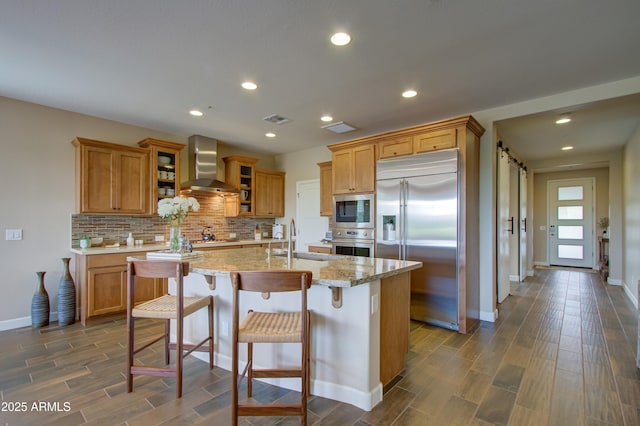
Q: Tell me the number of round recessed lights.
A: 8